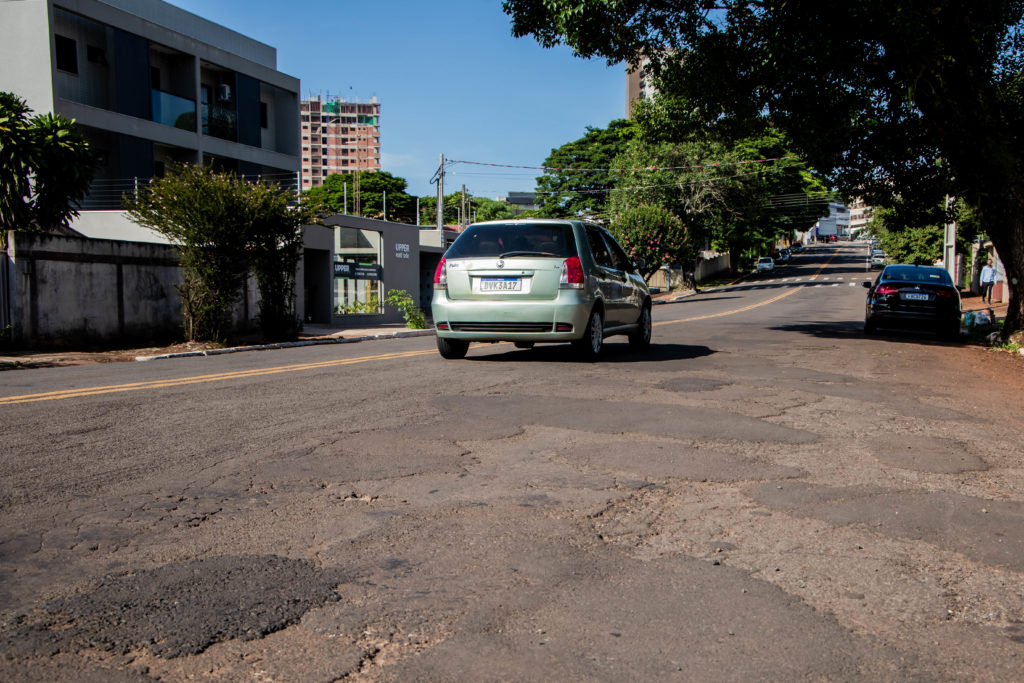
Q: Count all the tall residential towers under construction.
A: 1